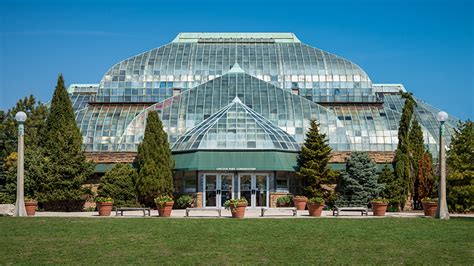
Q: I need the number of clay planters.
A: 8